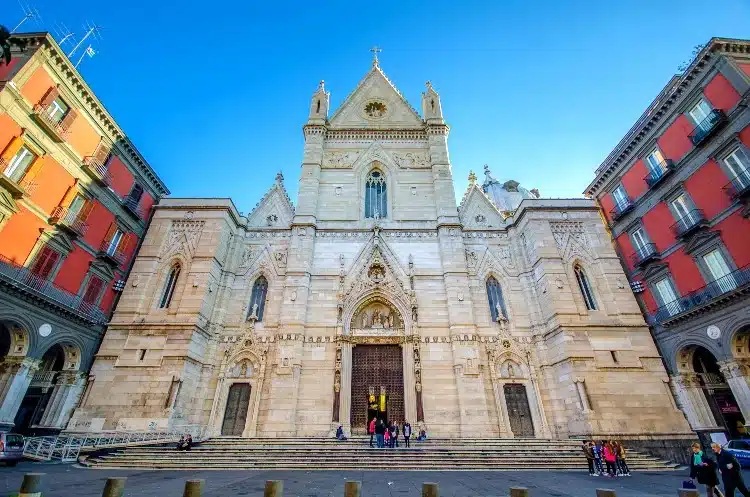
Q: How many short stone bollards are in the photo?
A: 9